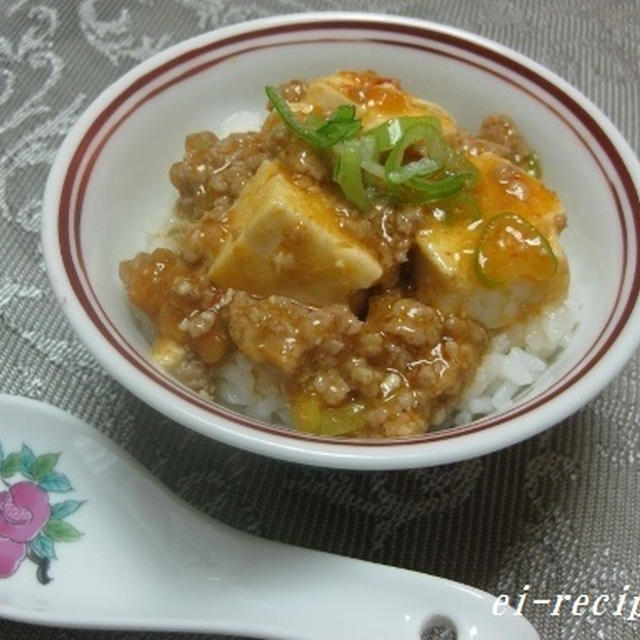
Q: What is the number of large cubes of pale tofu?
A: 3